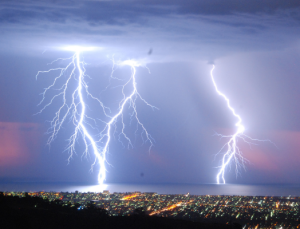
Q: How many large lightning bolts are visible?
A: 3